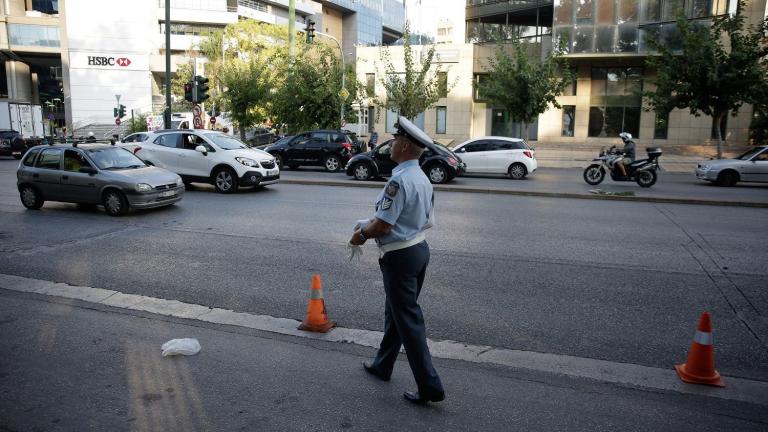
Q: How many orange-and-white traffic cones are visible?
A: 2